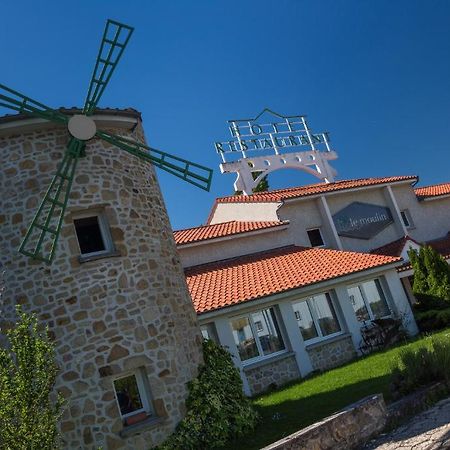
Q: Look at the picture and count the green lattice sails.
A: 4